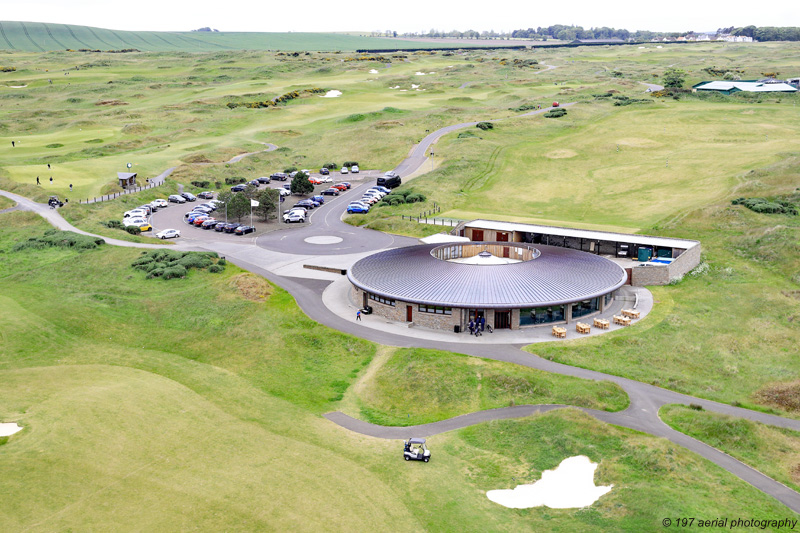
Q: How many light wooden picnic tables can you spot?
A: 5